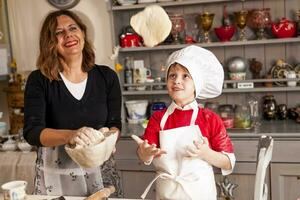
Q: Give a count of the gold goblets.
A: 2